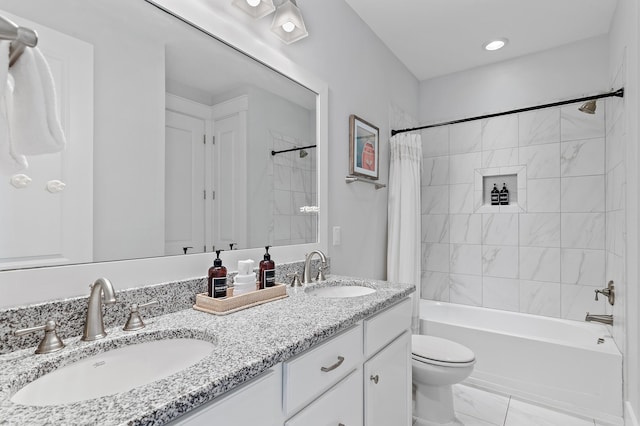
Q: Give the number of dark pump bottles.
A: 4